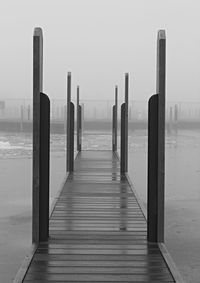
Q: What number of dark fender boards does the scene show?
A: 6